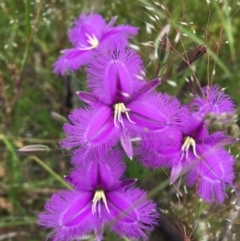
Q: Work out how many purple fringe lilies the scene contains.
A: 4